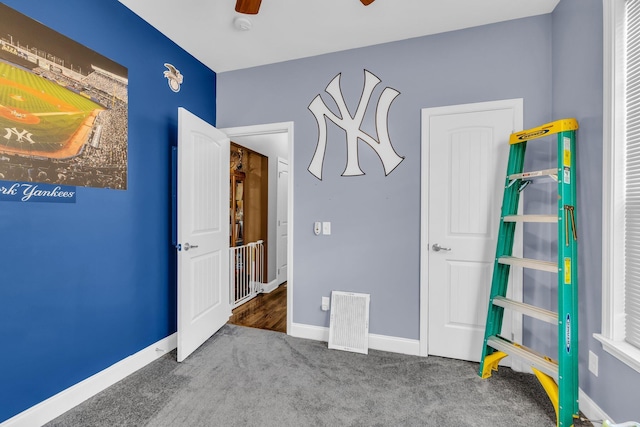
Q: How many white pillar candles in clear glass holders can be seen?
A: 0